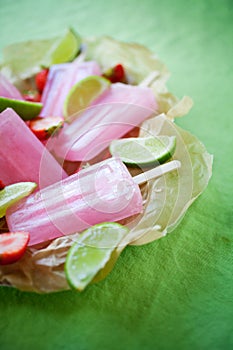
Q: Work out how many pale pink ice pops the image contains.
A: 5